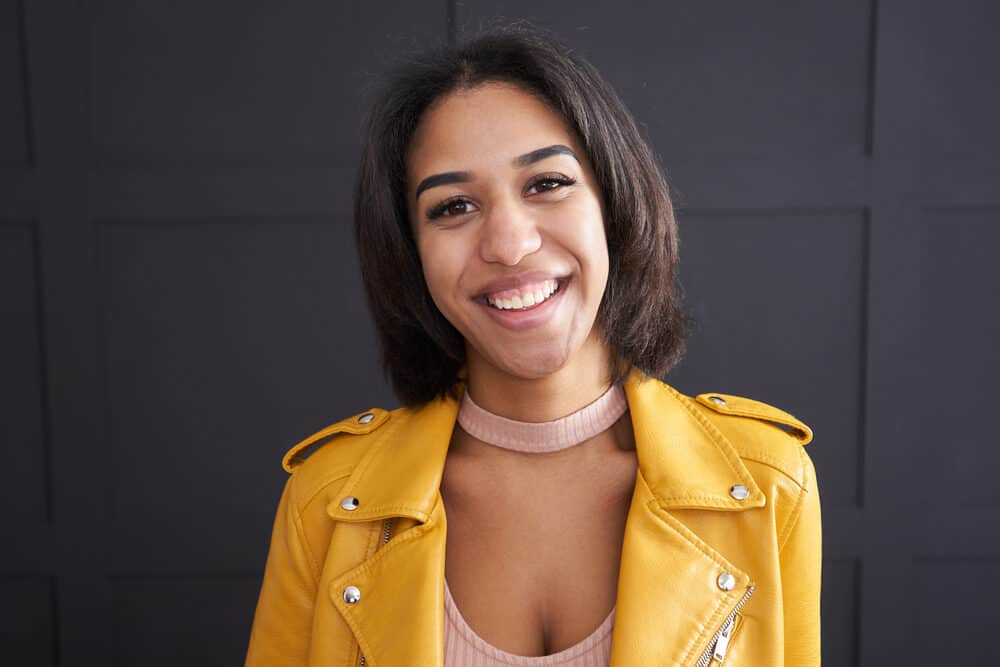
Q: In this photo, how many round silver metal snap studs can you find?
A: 6